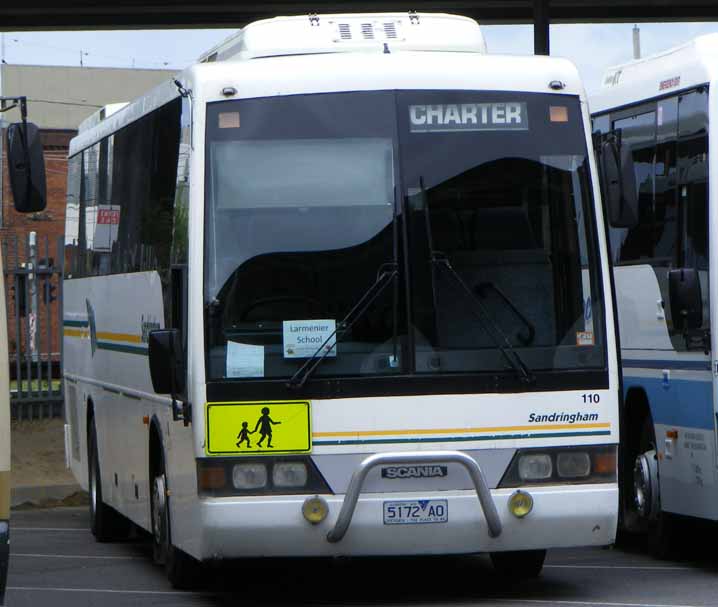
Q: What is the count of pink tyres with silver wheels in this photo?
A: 0